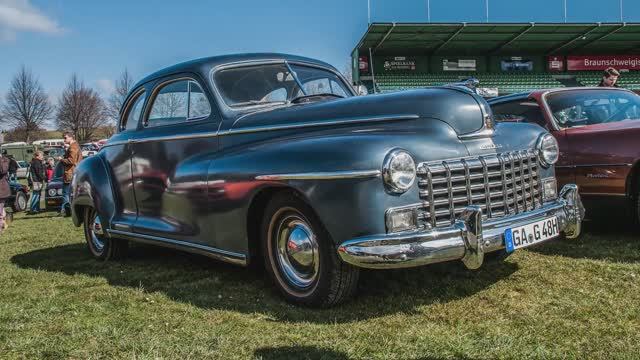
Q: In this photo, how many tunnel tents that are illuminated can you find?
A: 0